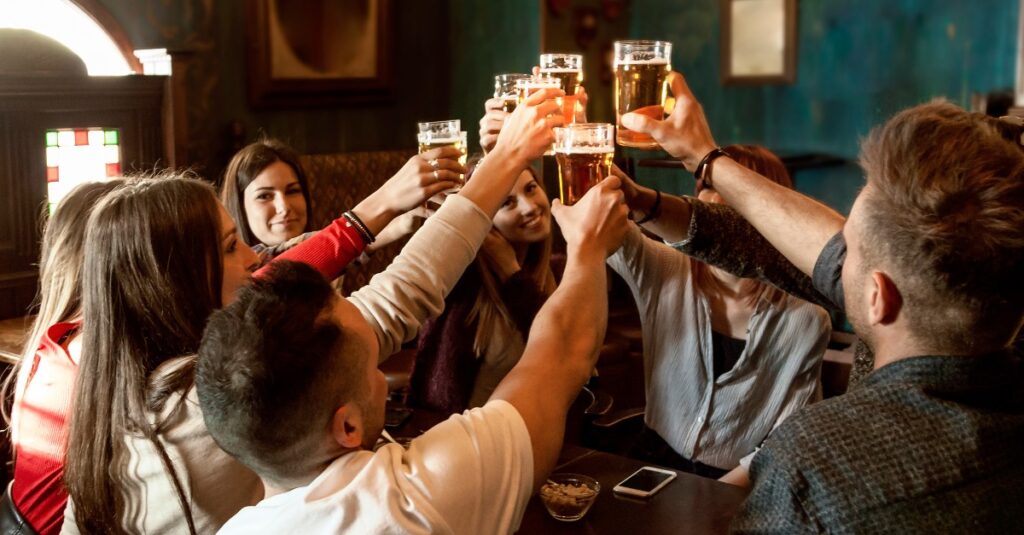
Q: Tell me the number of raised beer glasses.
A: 7